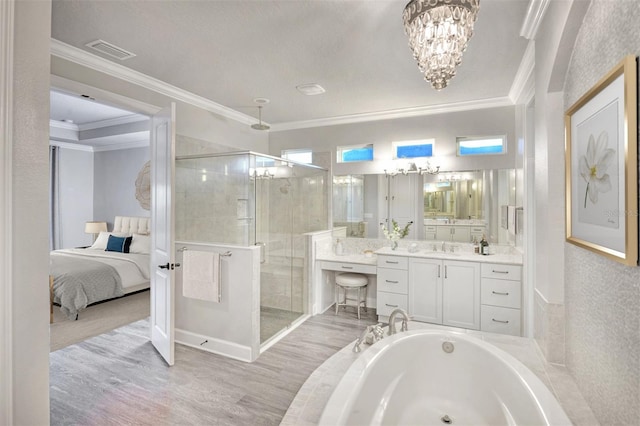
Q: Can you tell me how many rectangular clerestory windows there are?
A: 4